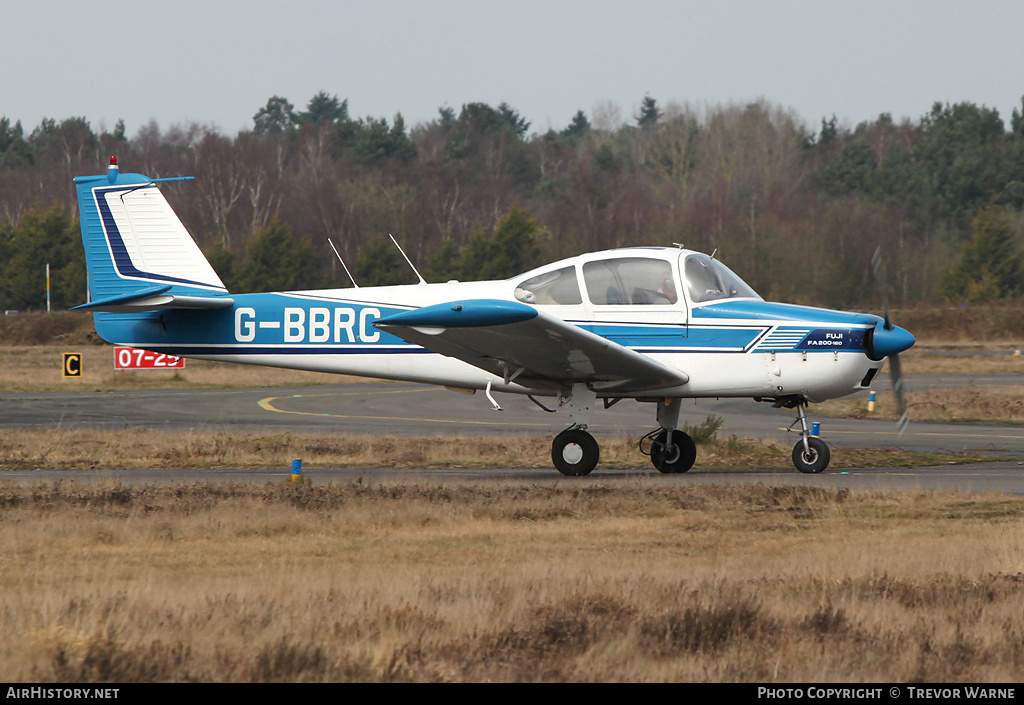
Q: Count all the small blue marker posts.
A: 3